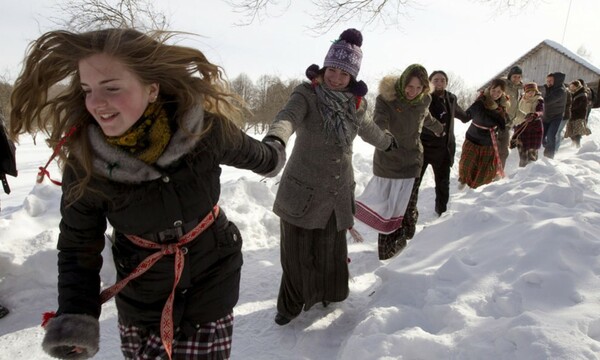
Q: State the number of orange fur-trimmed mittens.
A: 0